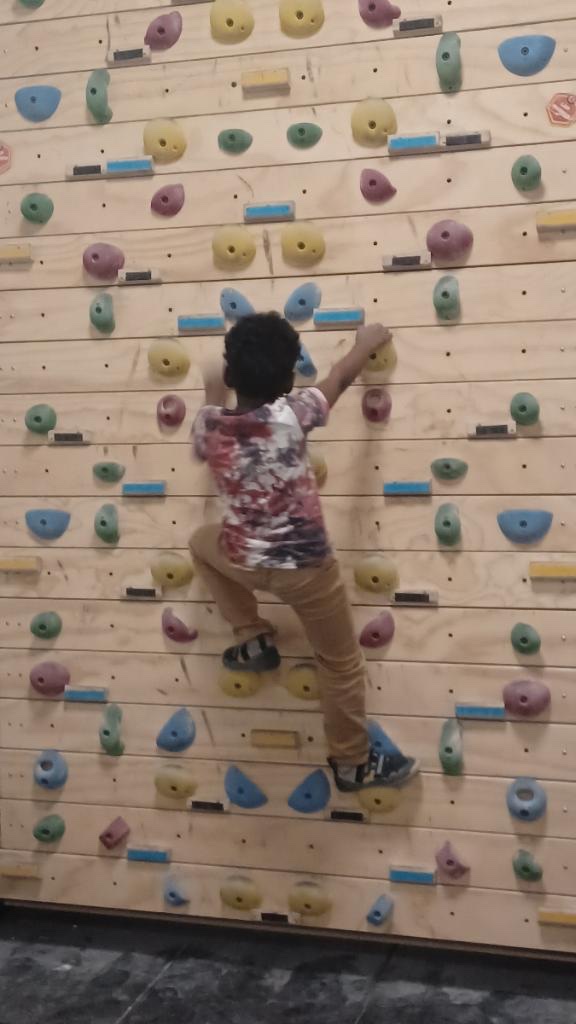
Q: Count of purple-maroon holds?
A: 14